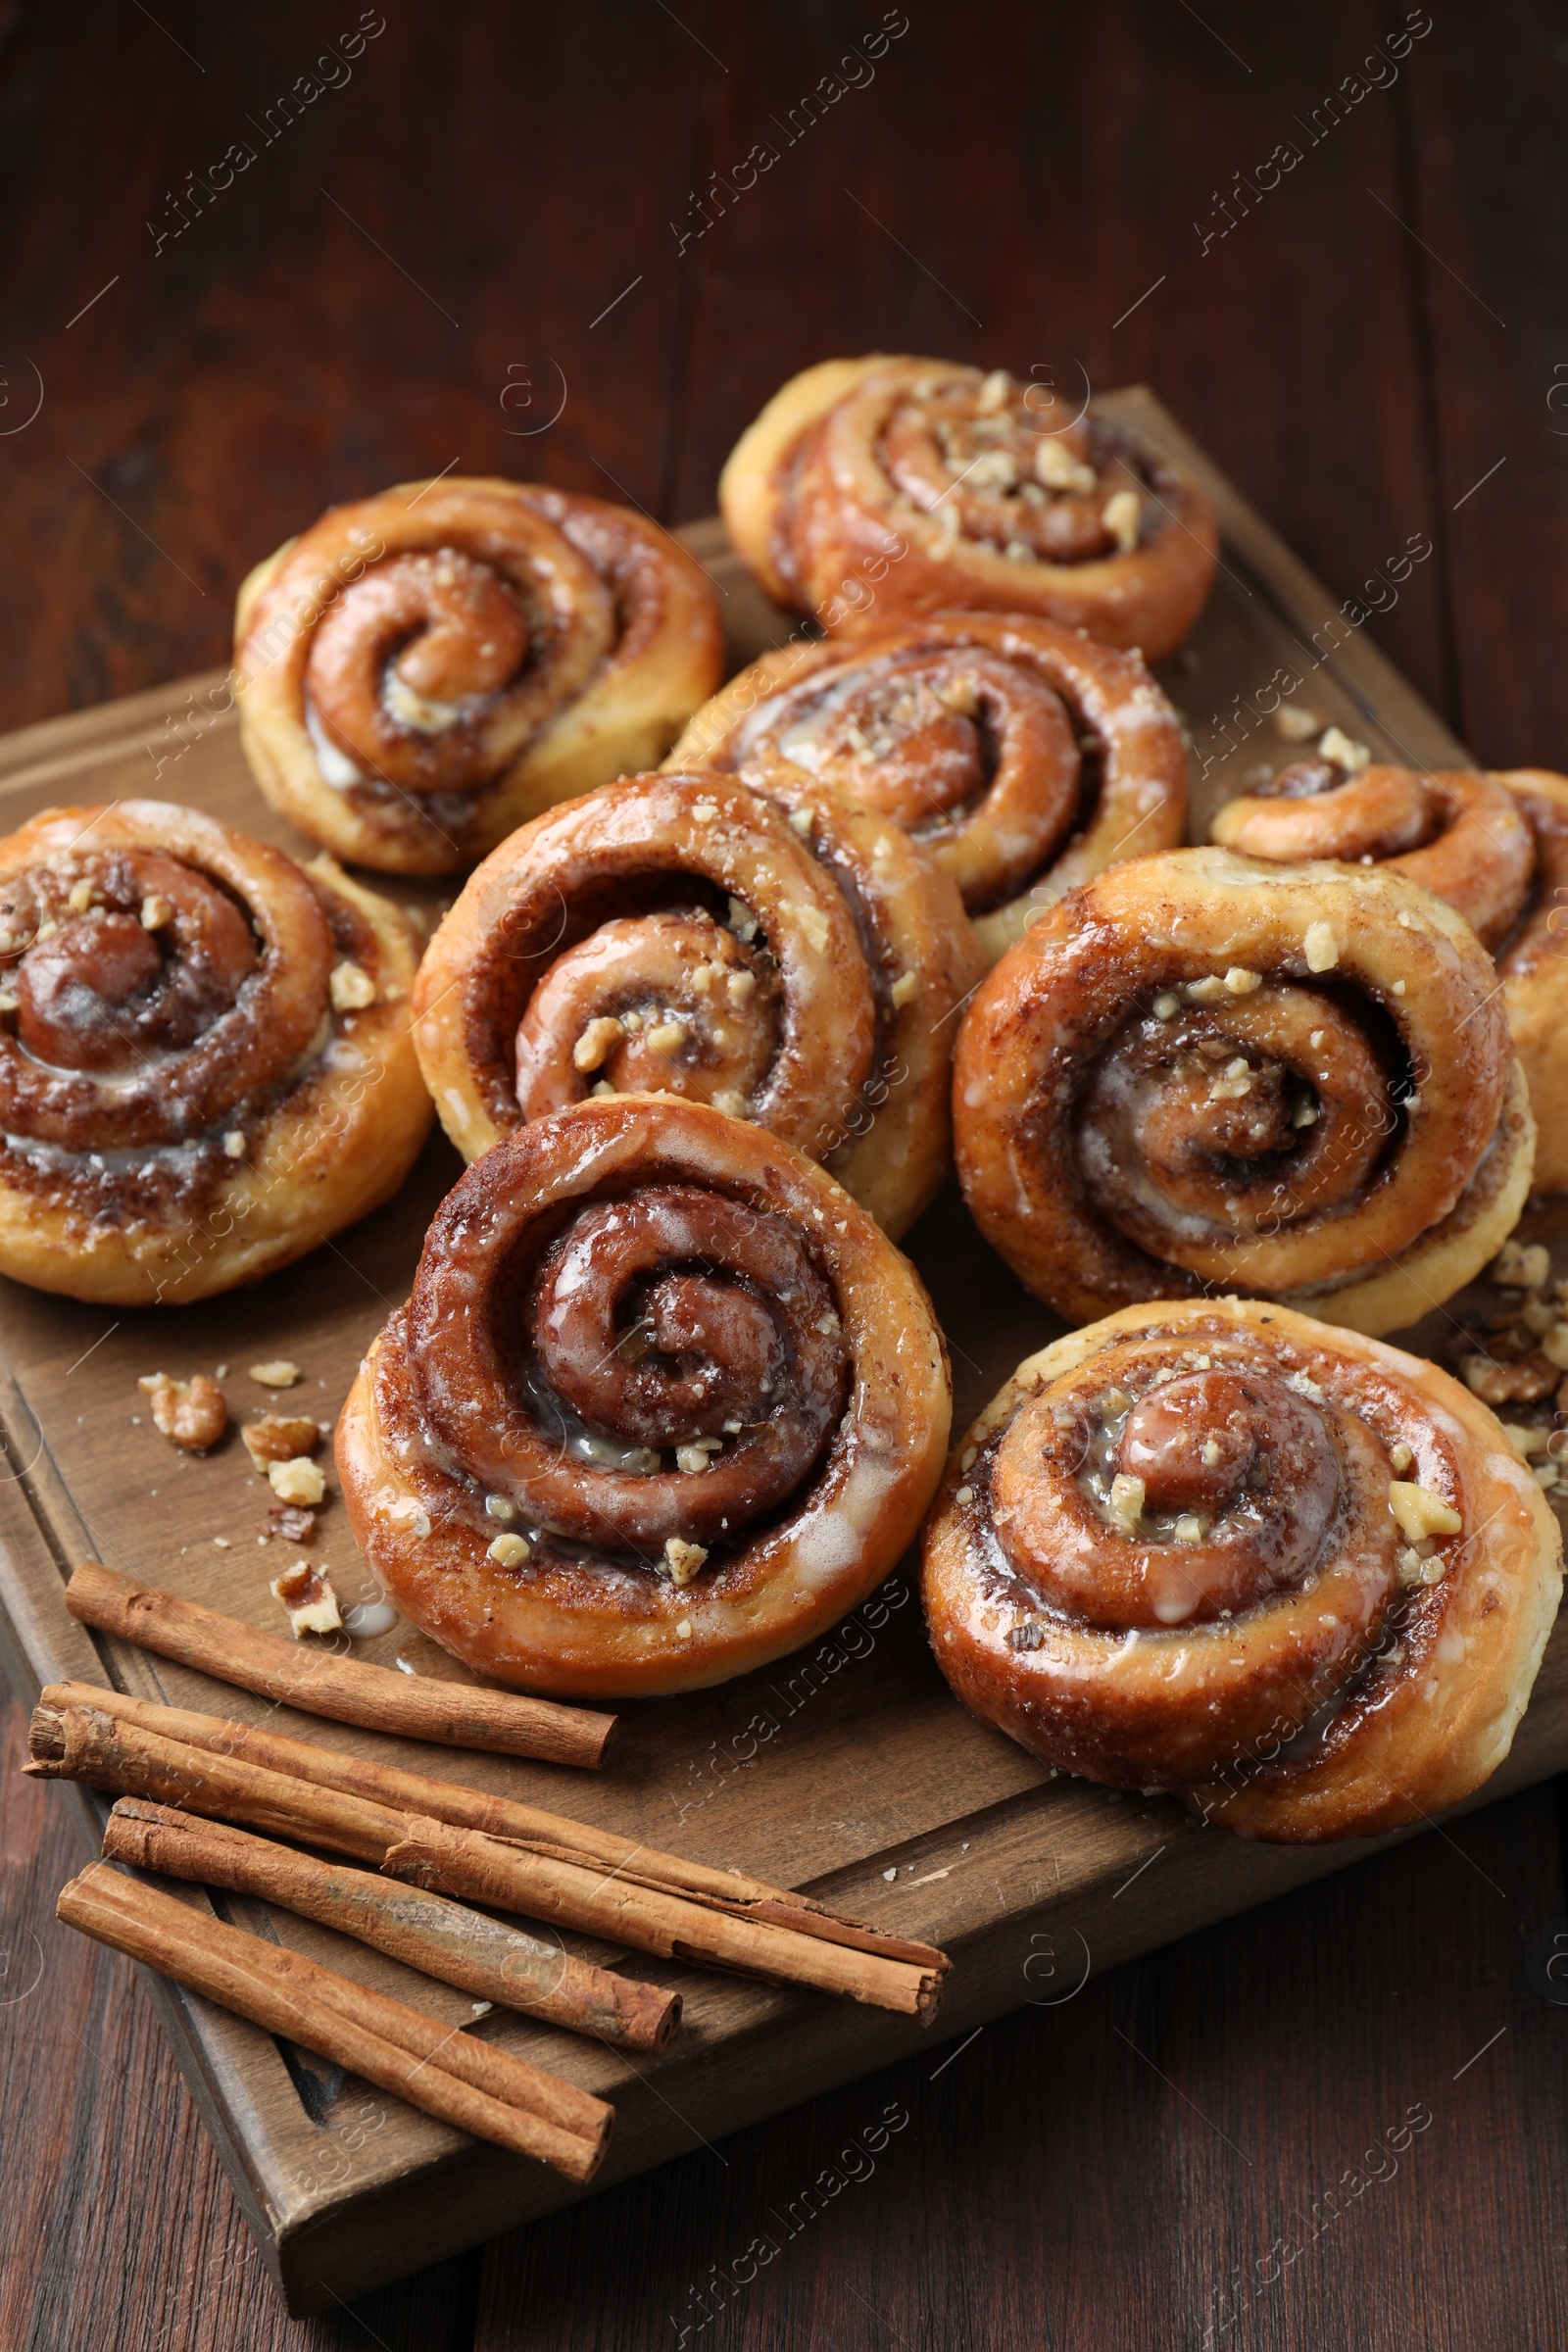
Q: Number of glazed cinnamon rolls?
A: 9